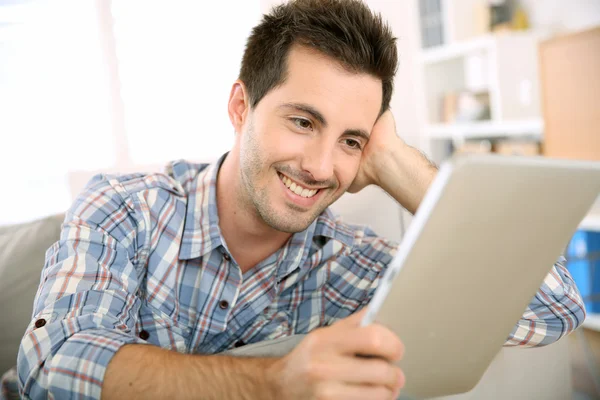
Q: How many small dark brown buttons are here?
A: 5